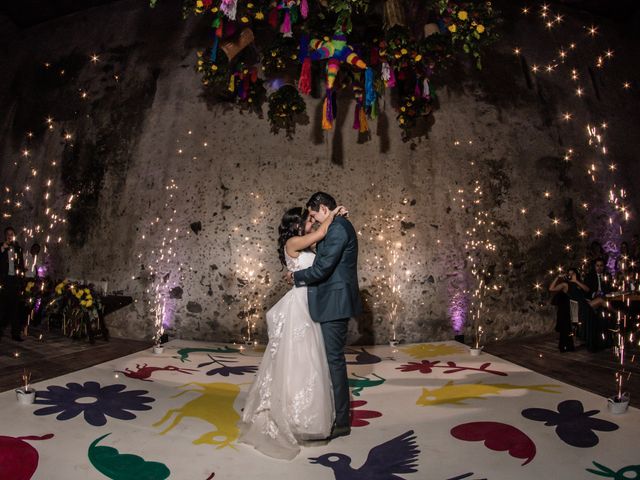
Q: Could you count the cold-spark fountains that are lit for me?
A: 6